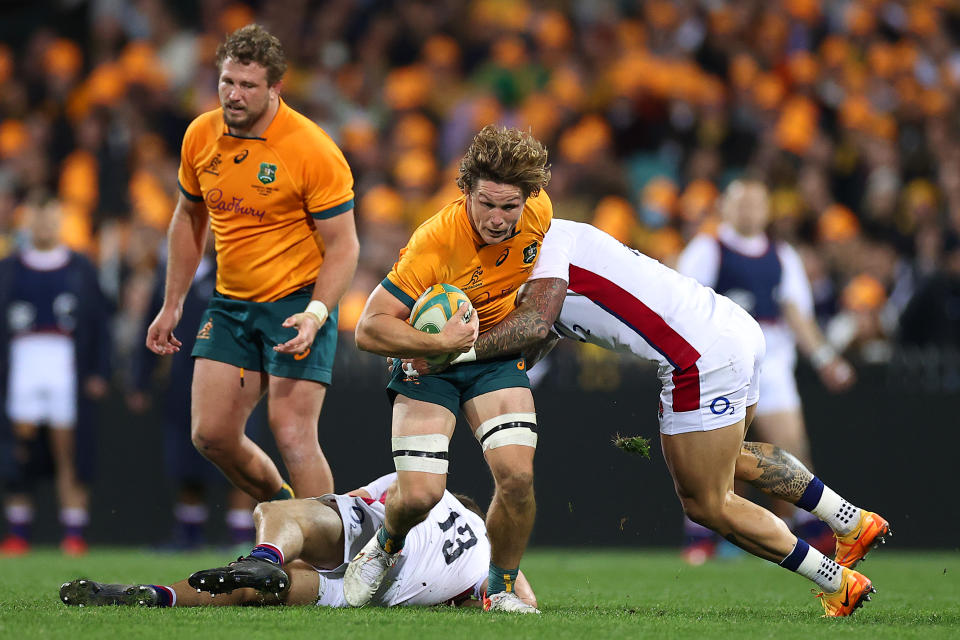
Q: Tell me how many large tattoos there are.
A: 2